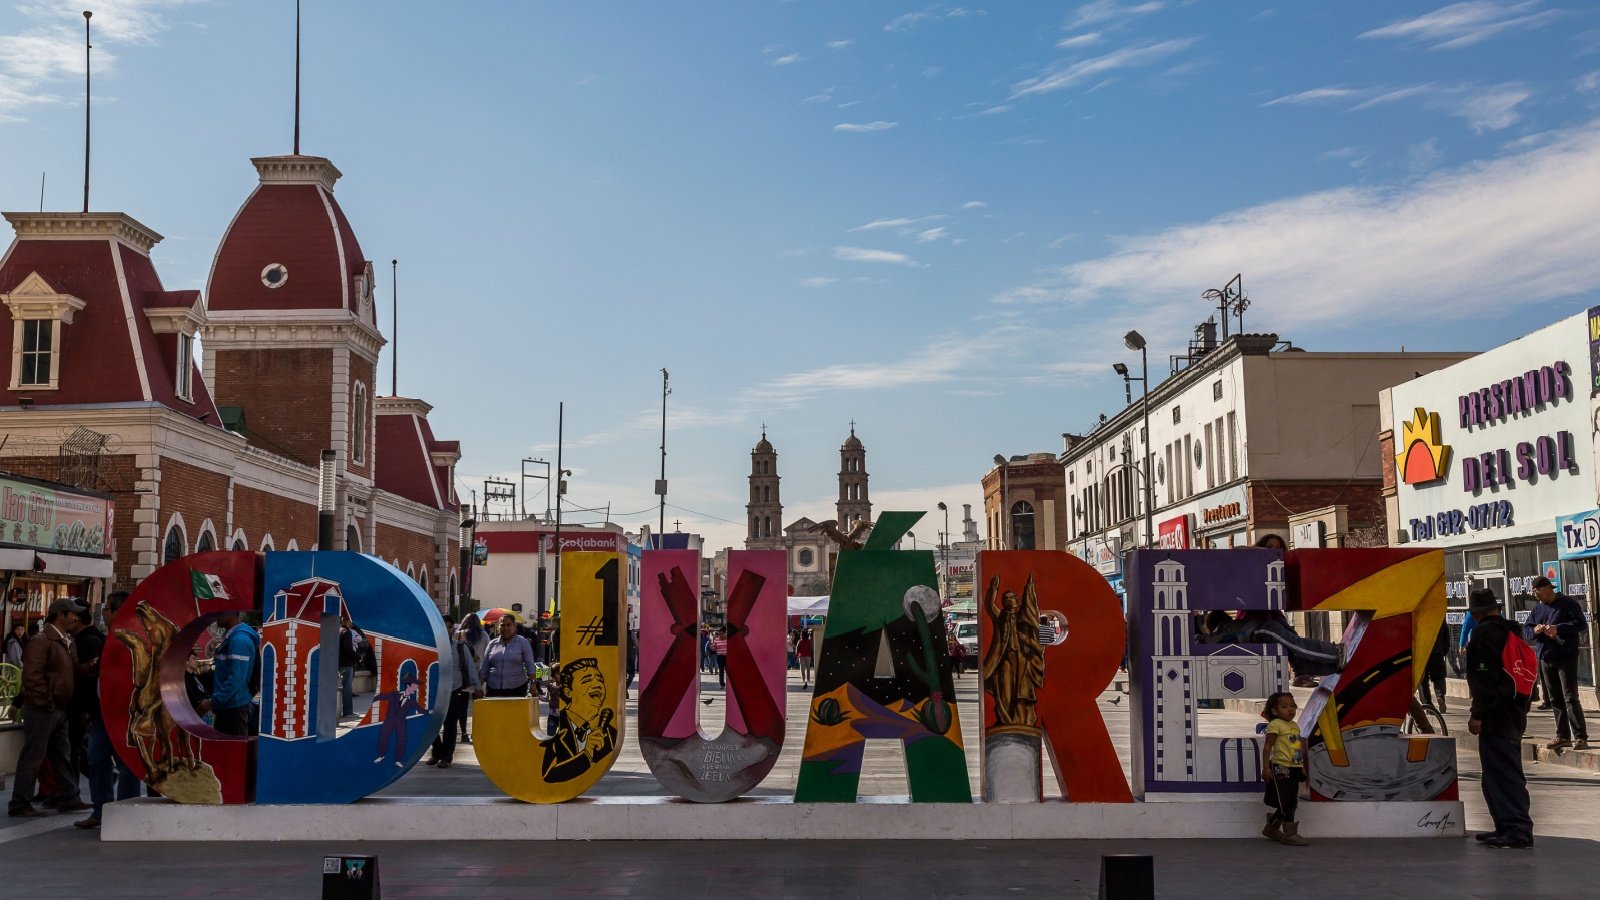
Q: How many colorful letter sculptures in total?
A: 8